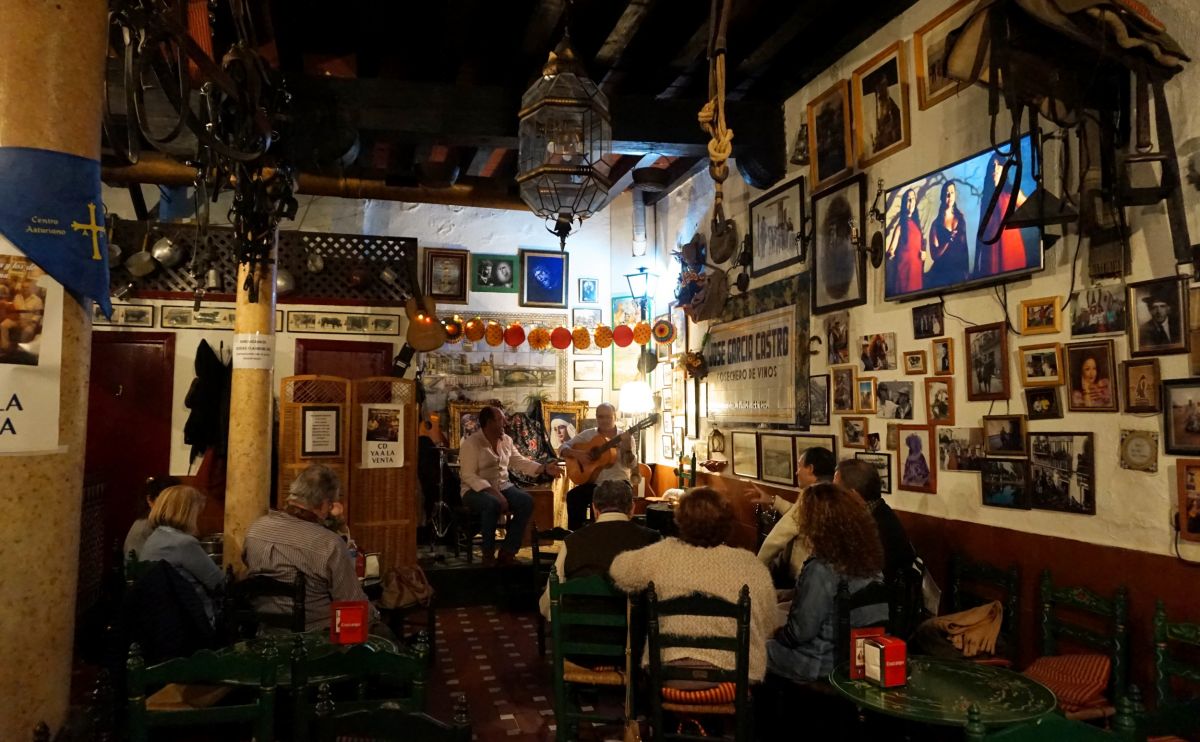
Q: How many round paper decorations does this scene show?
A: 11